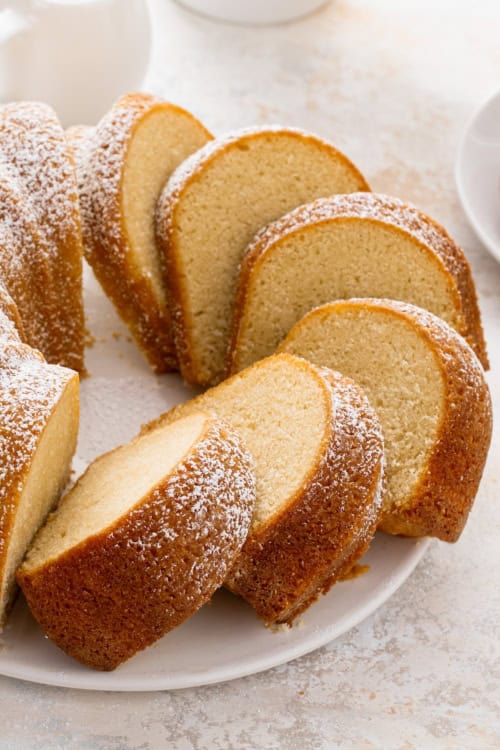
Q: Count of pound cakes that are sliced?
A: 6